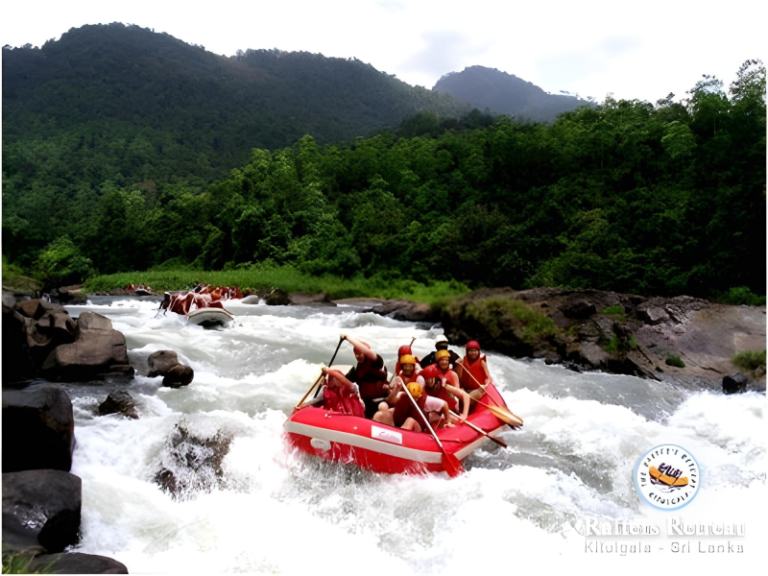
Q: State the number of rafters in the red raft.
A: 9